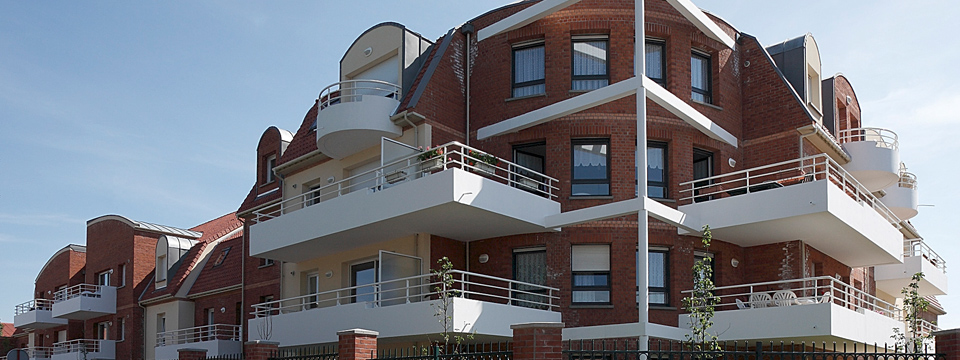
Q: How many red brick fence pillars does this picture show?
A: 5